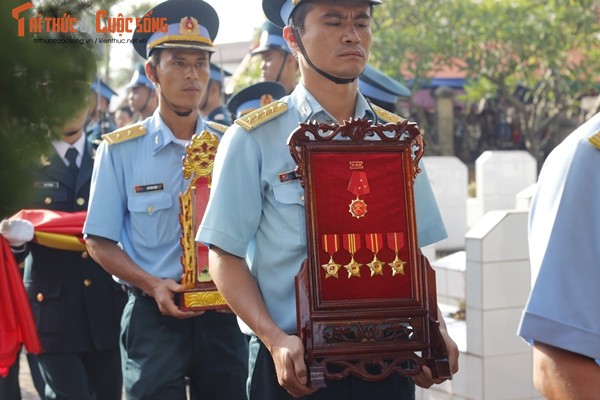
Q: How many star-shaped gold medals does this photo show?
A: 4